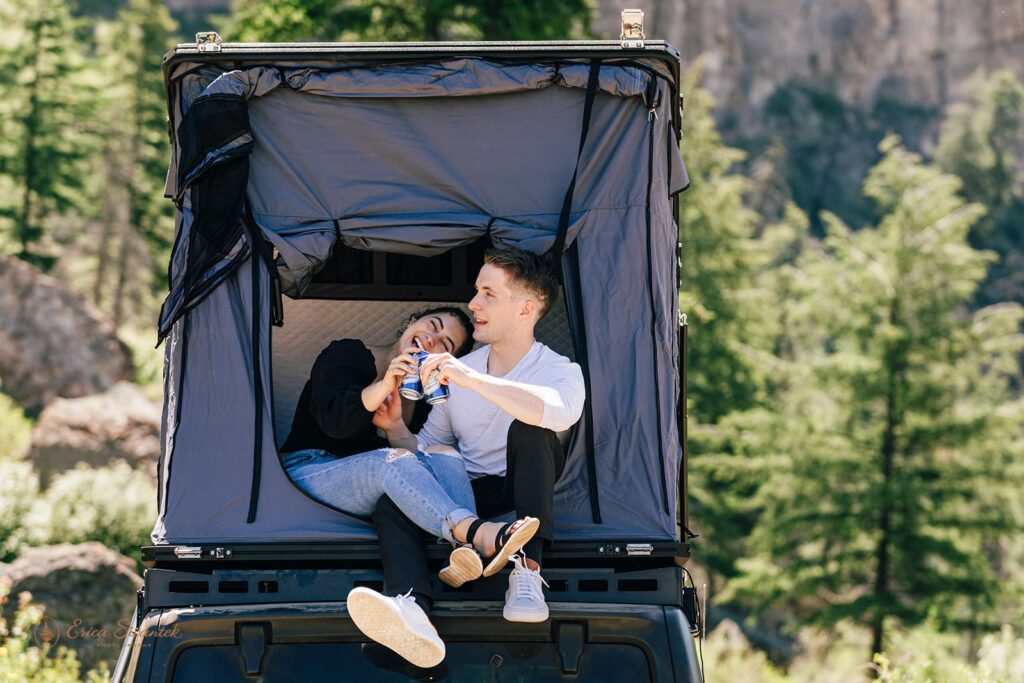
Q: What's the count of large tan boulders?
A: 3